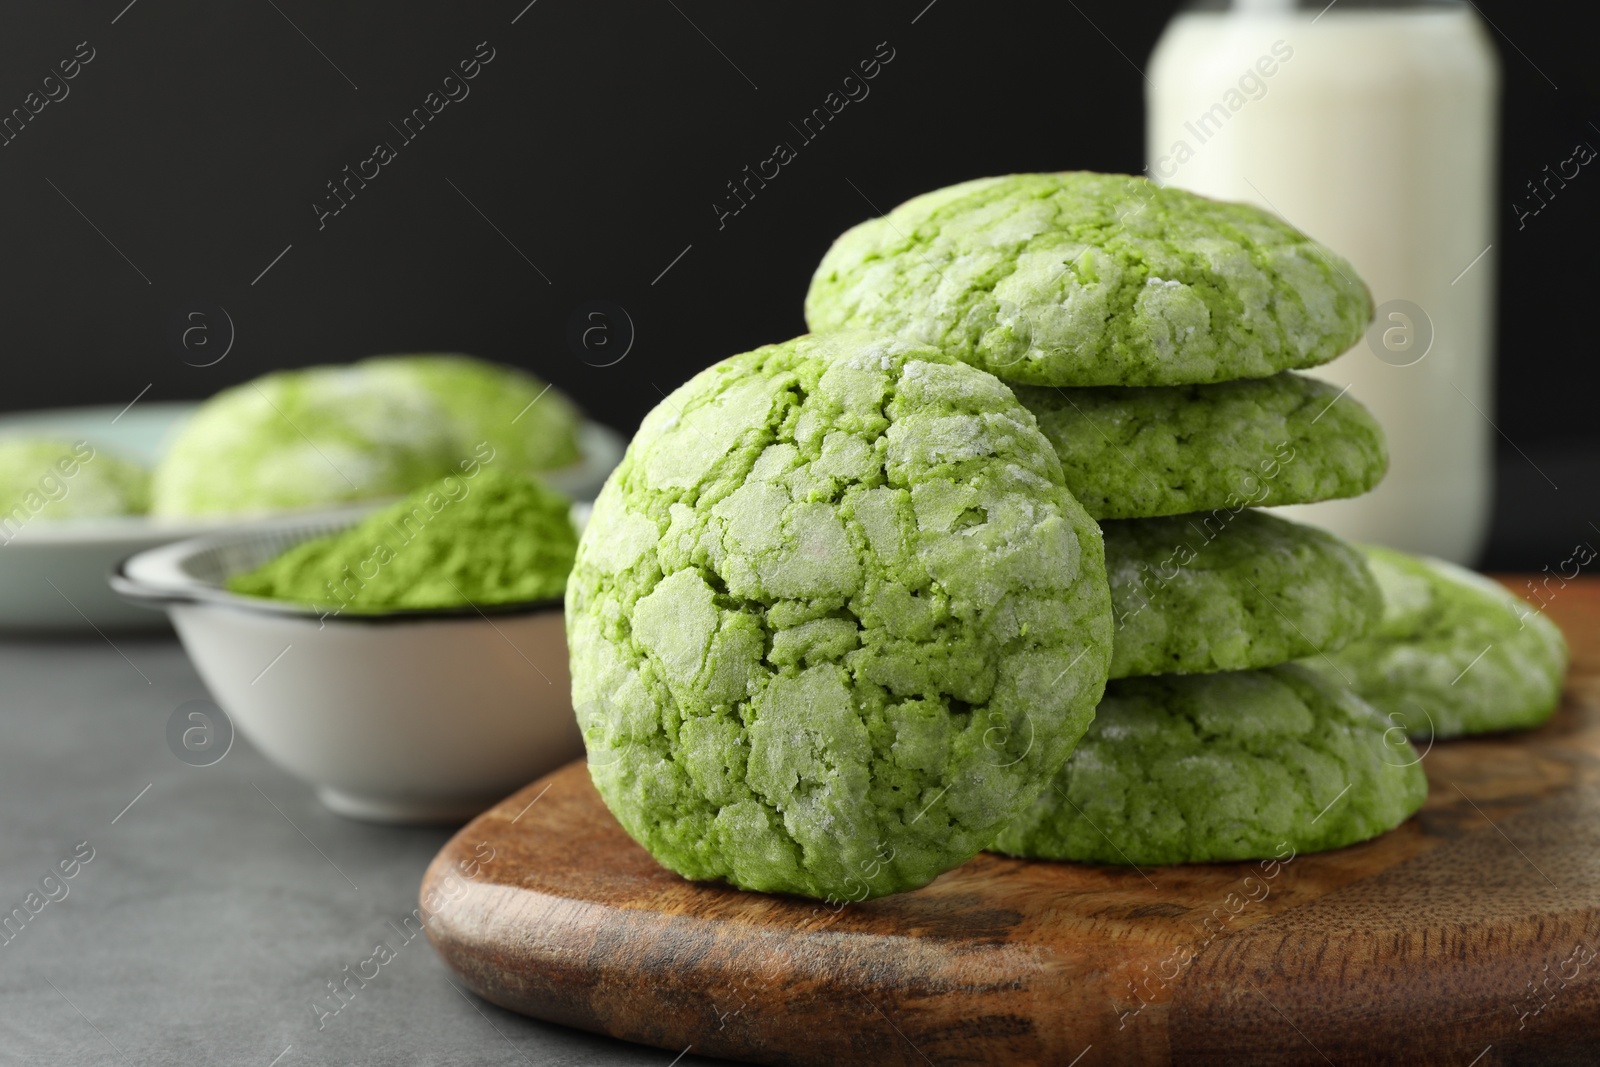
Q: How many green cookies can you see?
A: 9